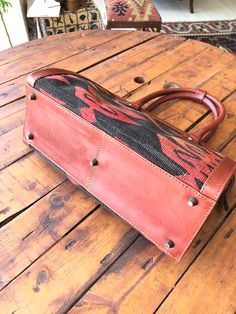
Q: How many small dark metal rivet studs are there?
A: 5